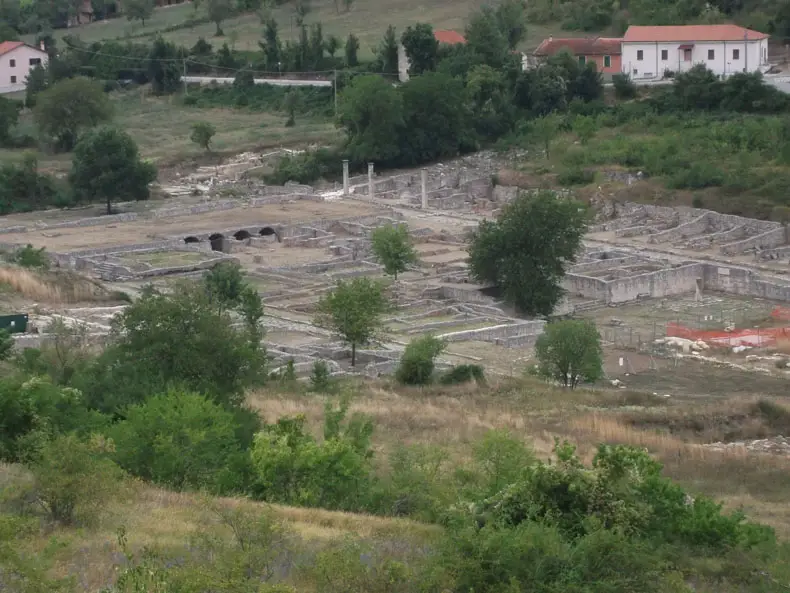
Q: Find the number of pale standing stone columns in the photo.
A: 3